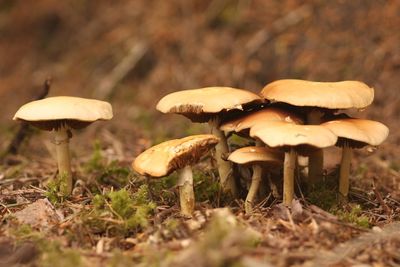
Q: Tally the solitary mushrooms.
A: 1